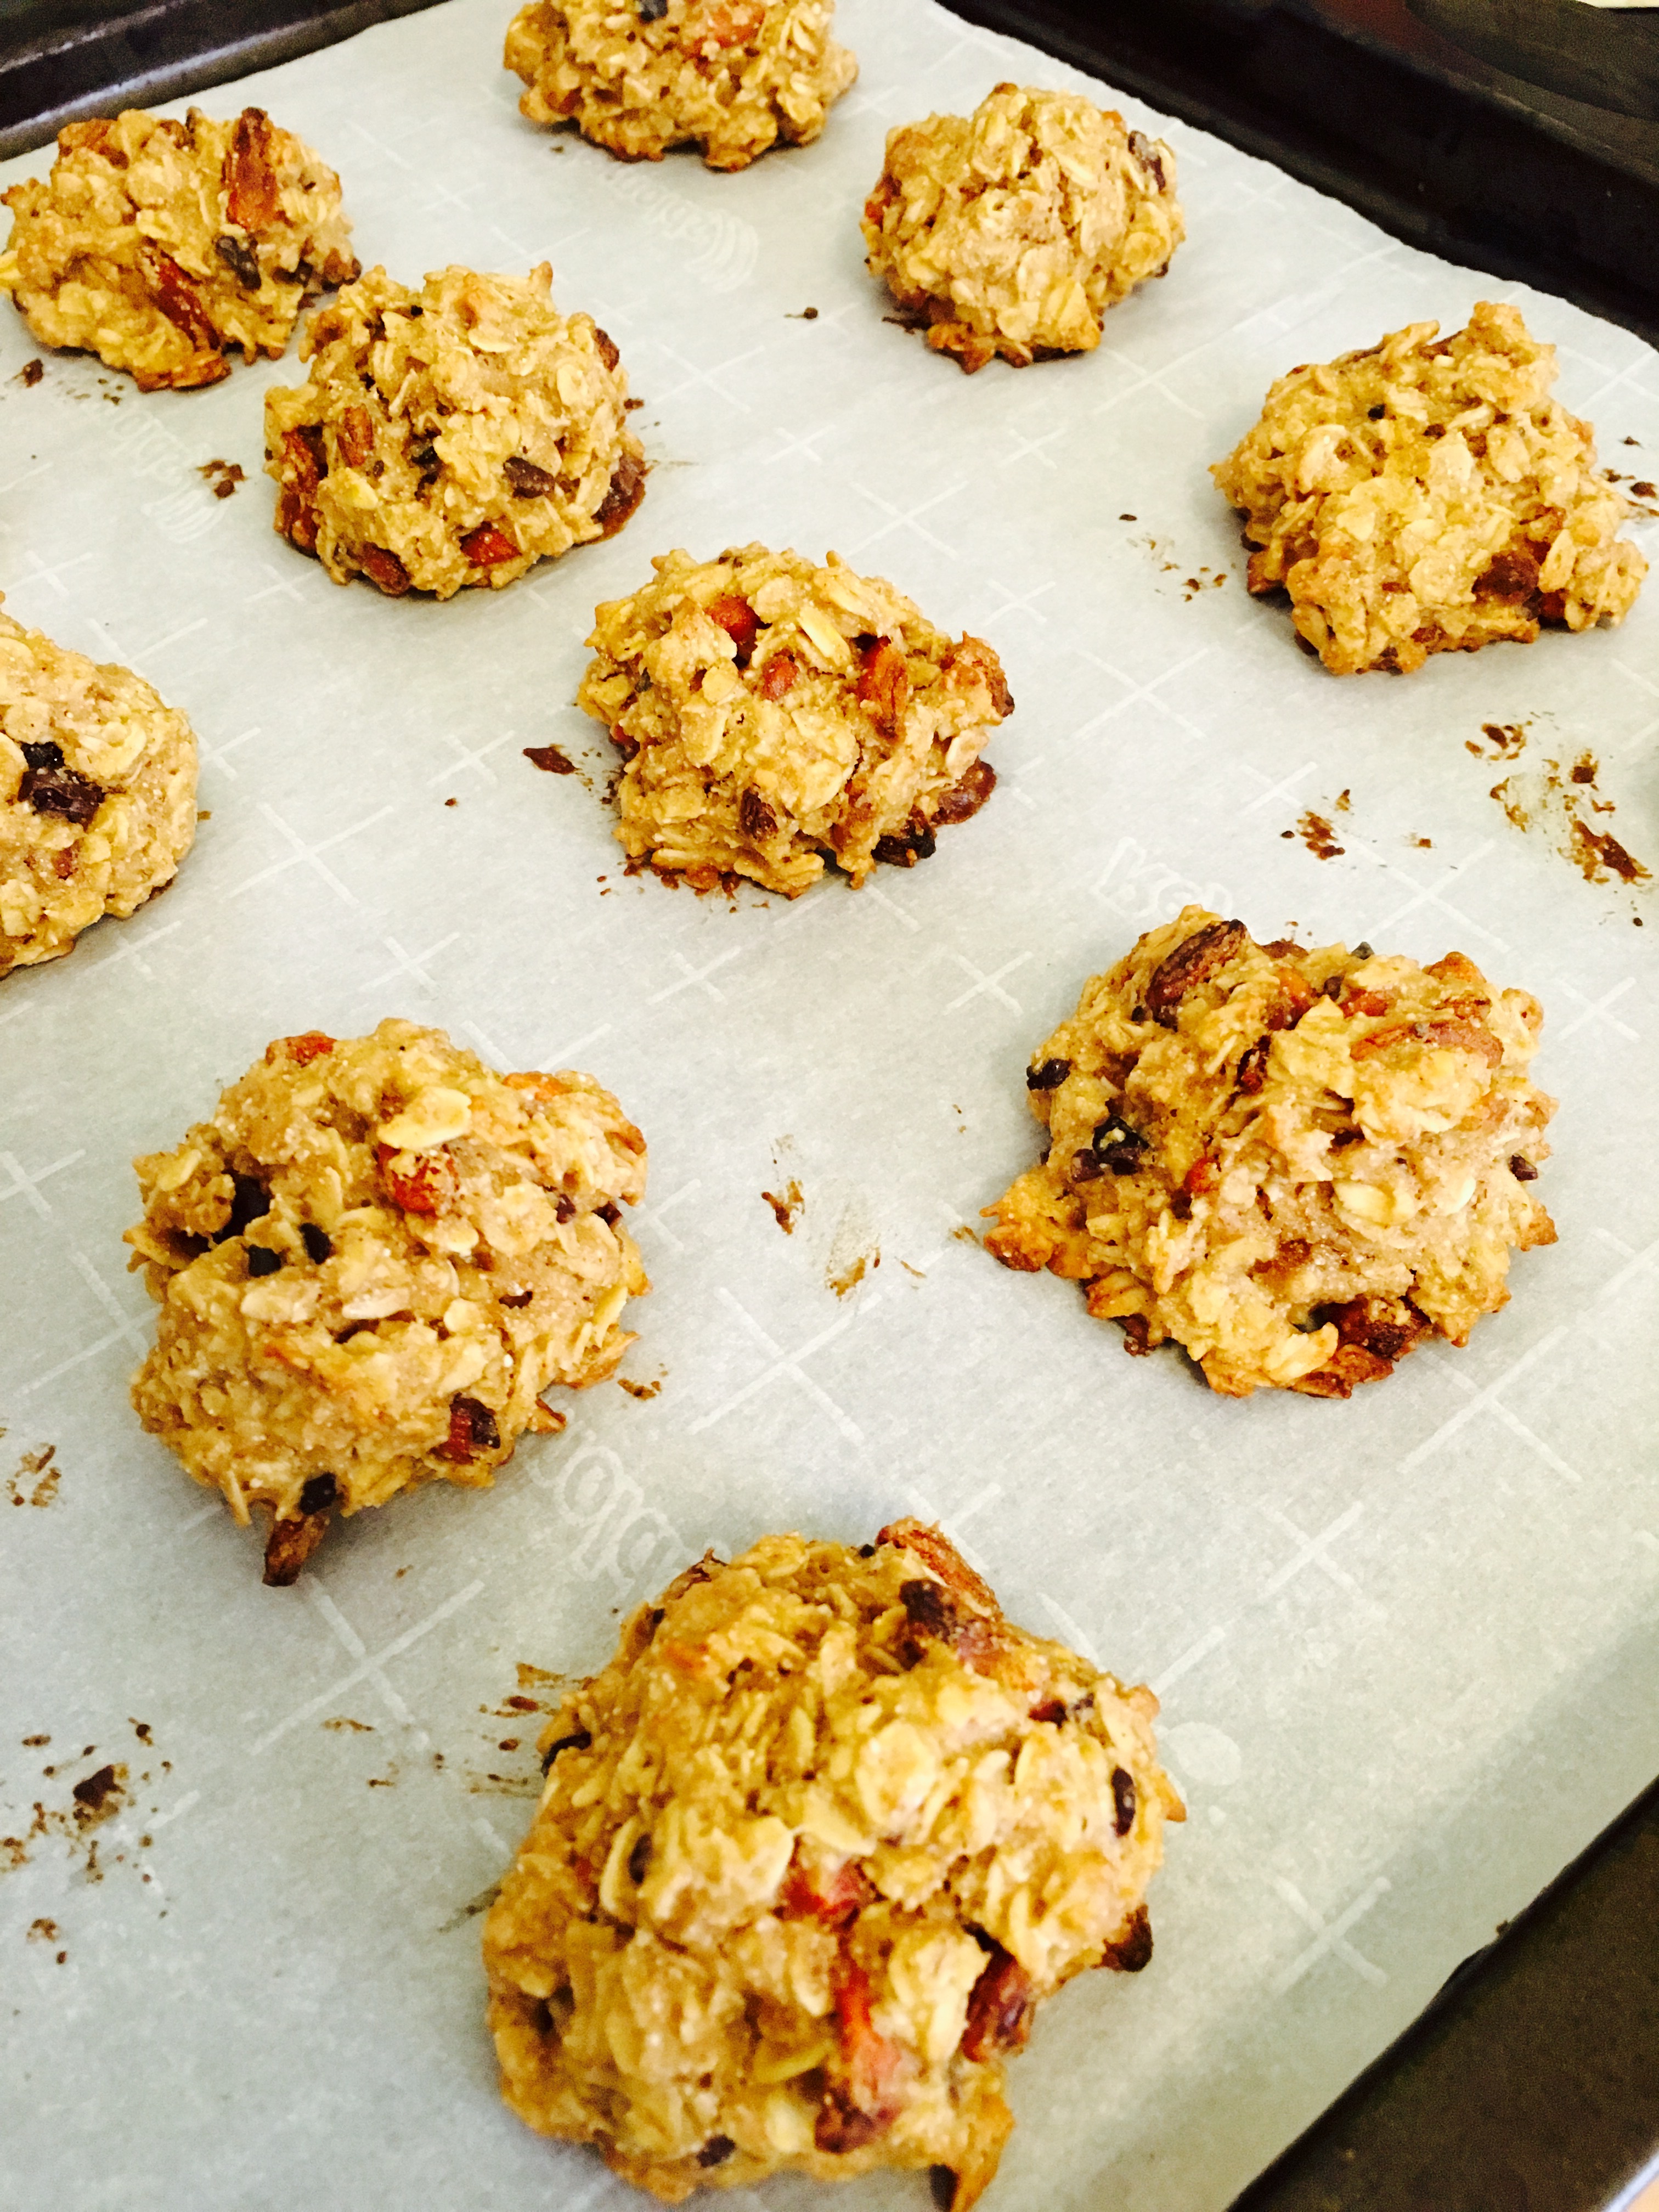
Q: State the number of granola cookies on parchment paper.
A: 10